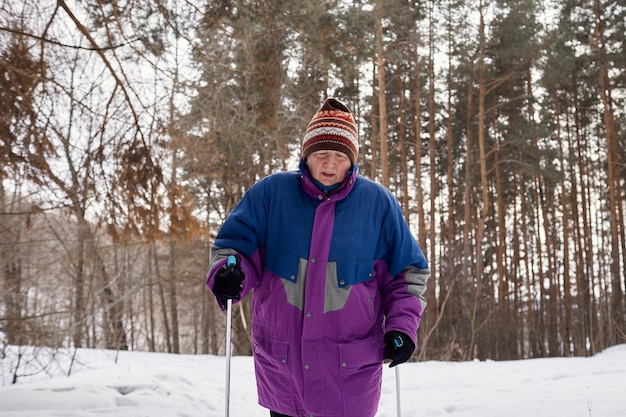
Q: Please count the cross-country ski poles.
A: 2